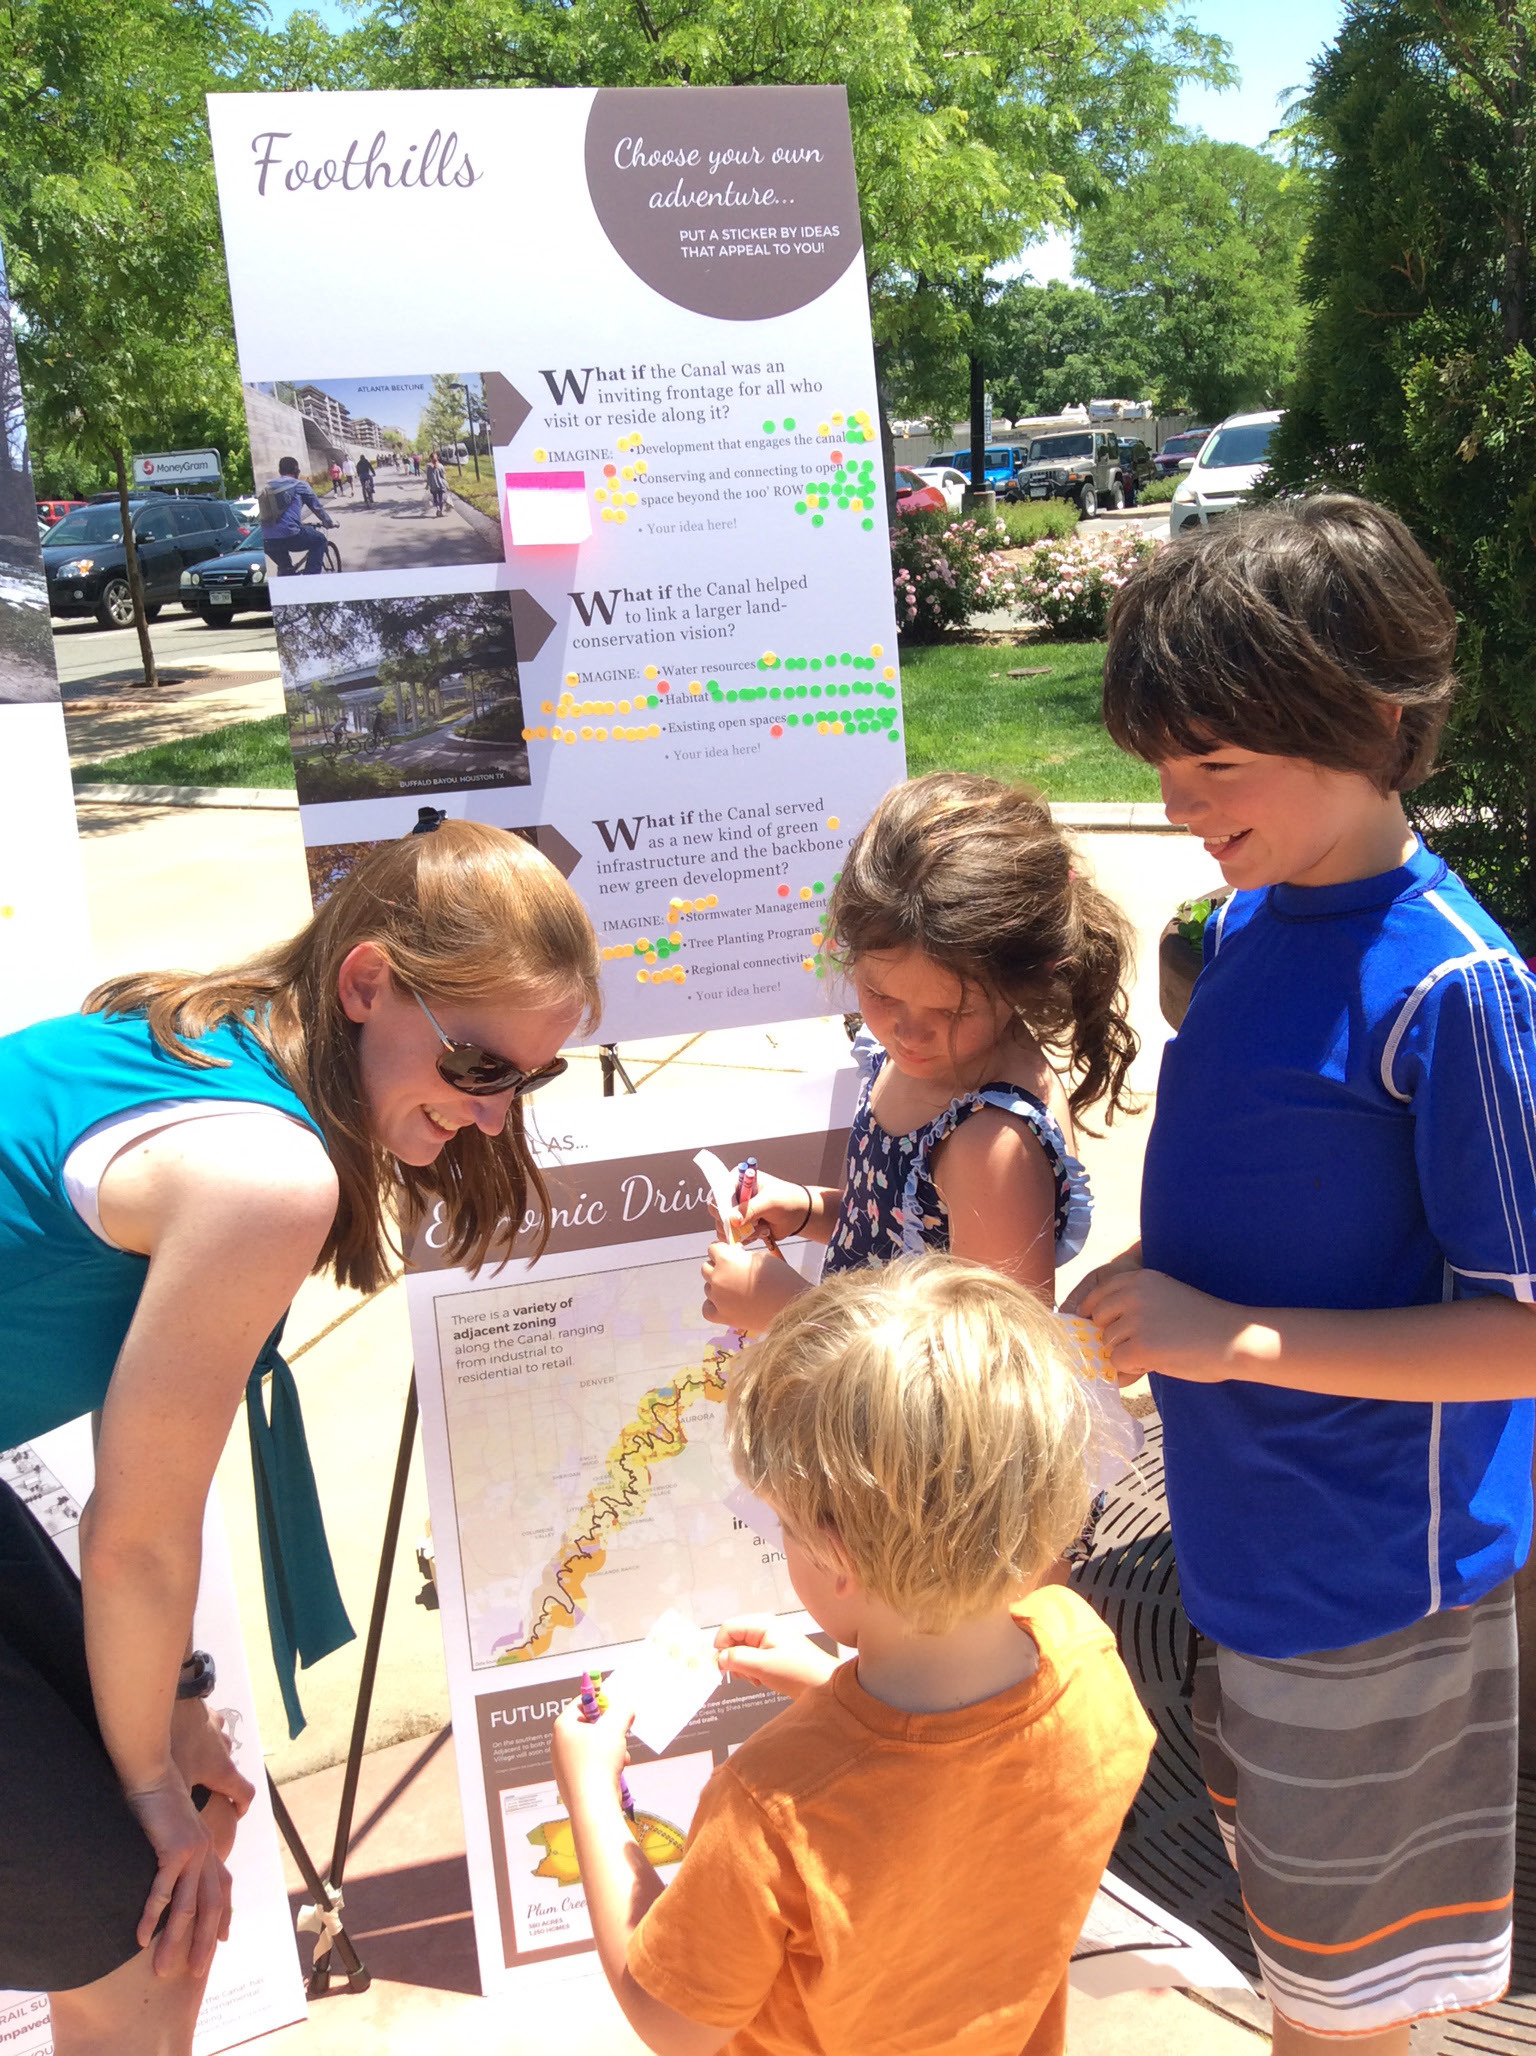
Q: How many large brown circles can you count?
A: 1